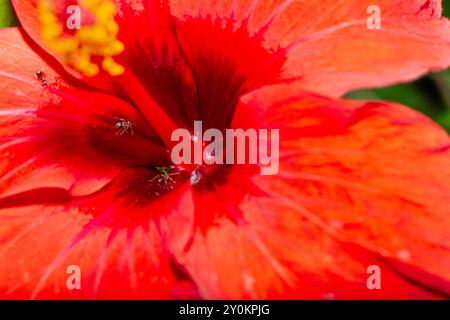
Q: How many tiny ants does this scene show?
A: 3